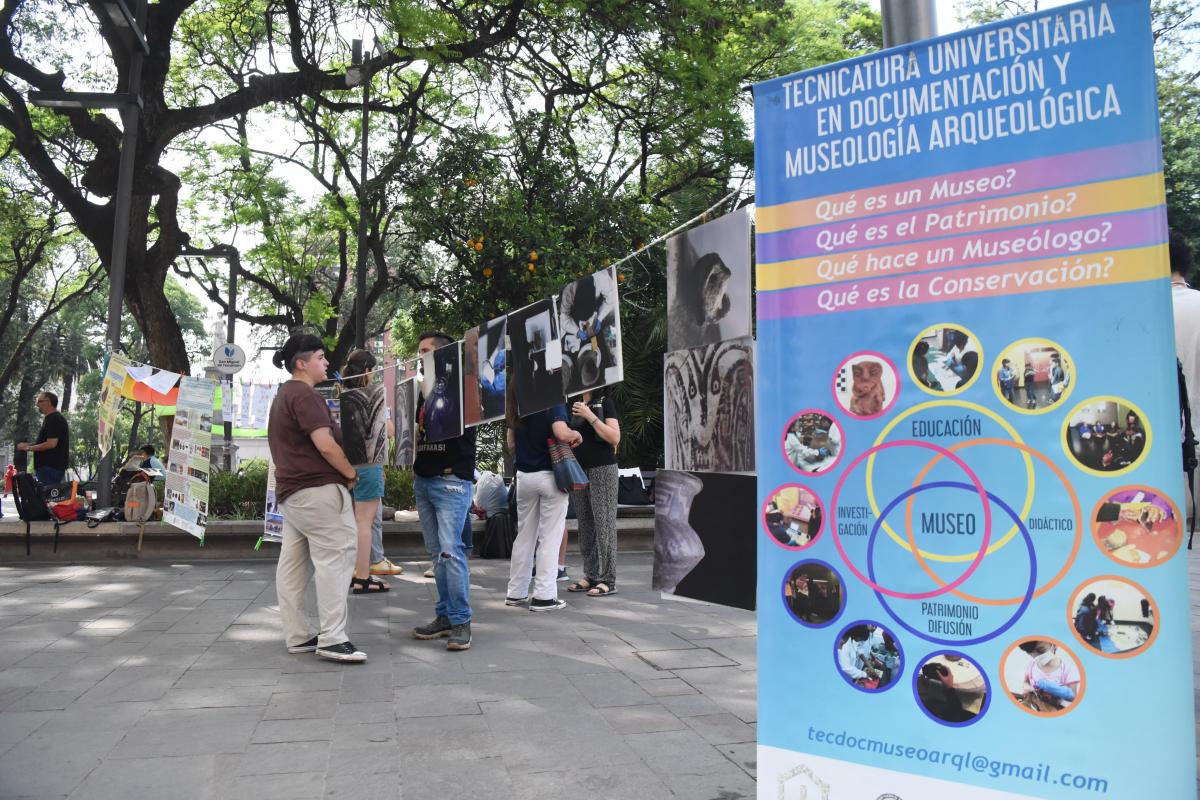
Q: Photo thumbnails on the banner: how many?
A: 12